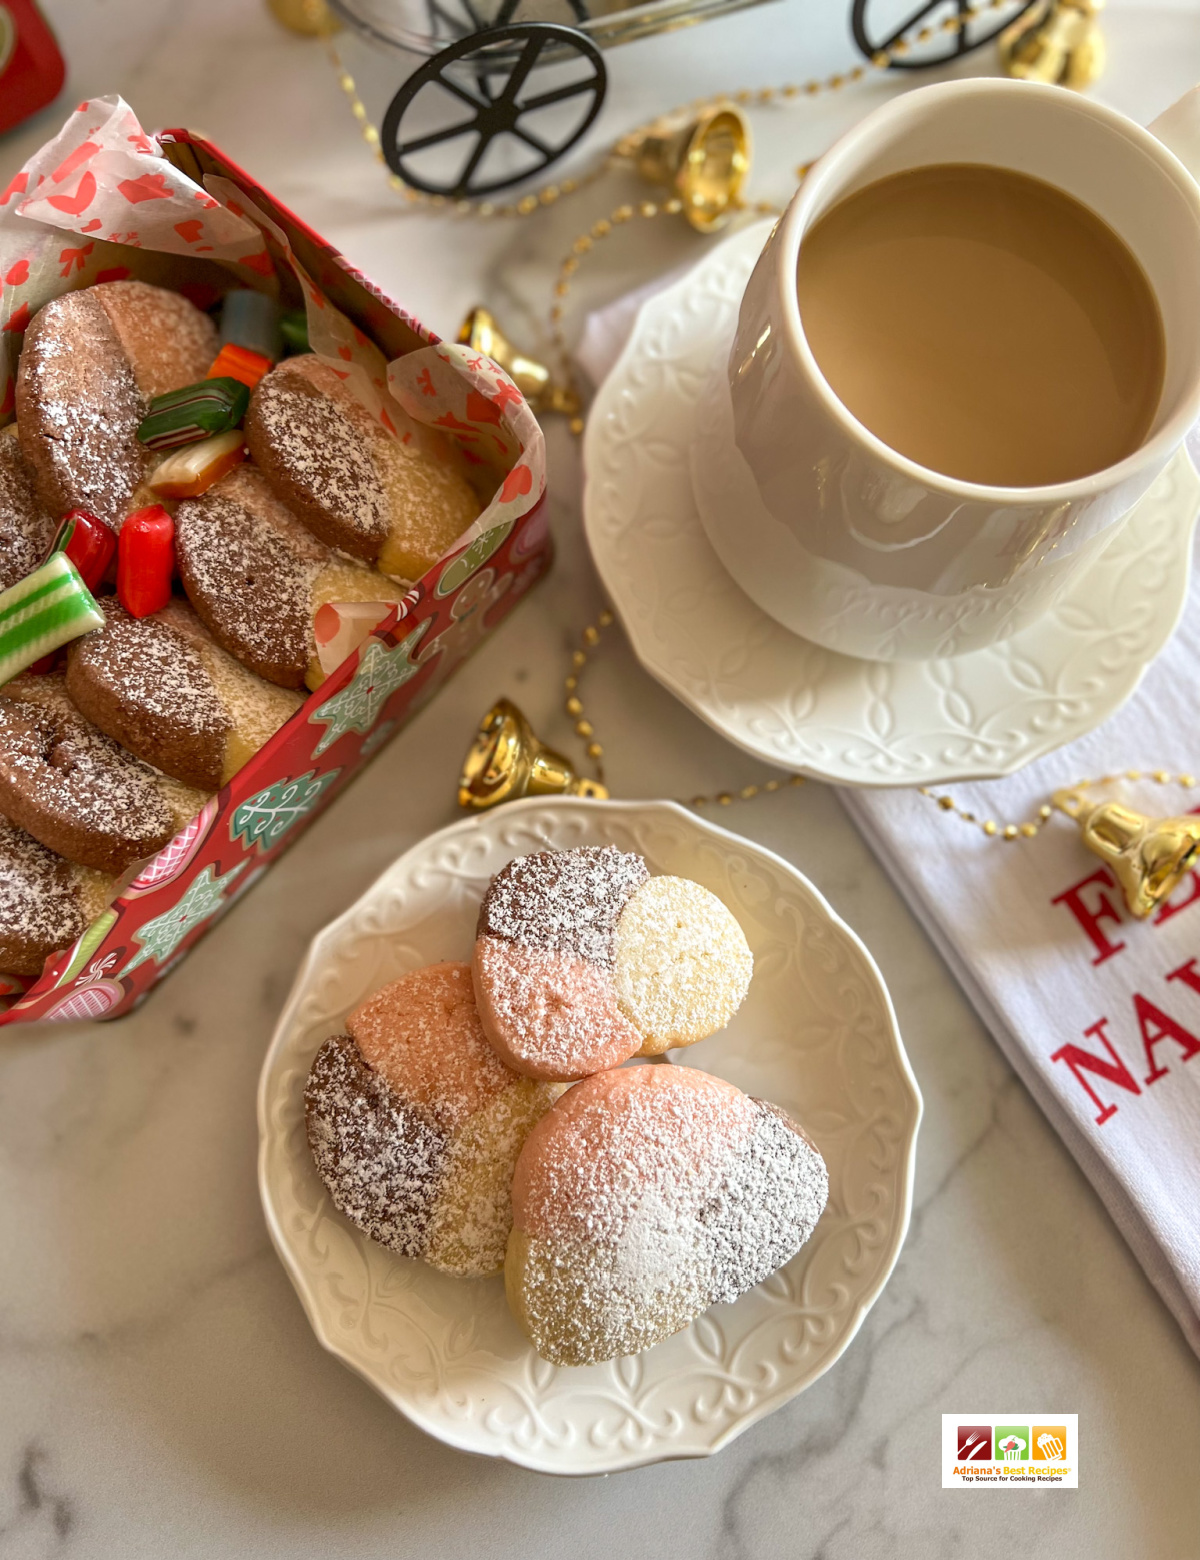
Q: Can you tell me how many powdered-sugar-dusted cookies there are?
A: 10